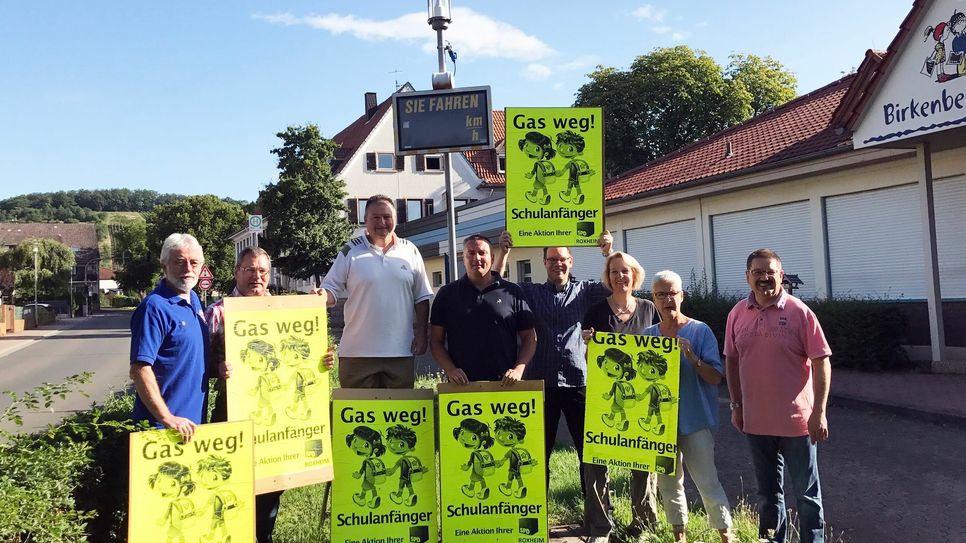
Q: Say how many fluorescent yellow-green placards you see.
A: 6